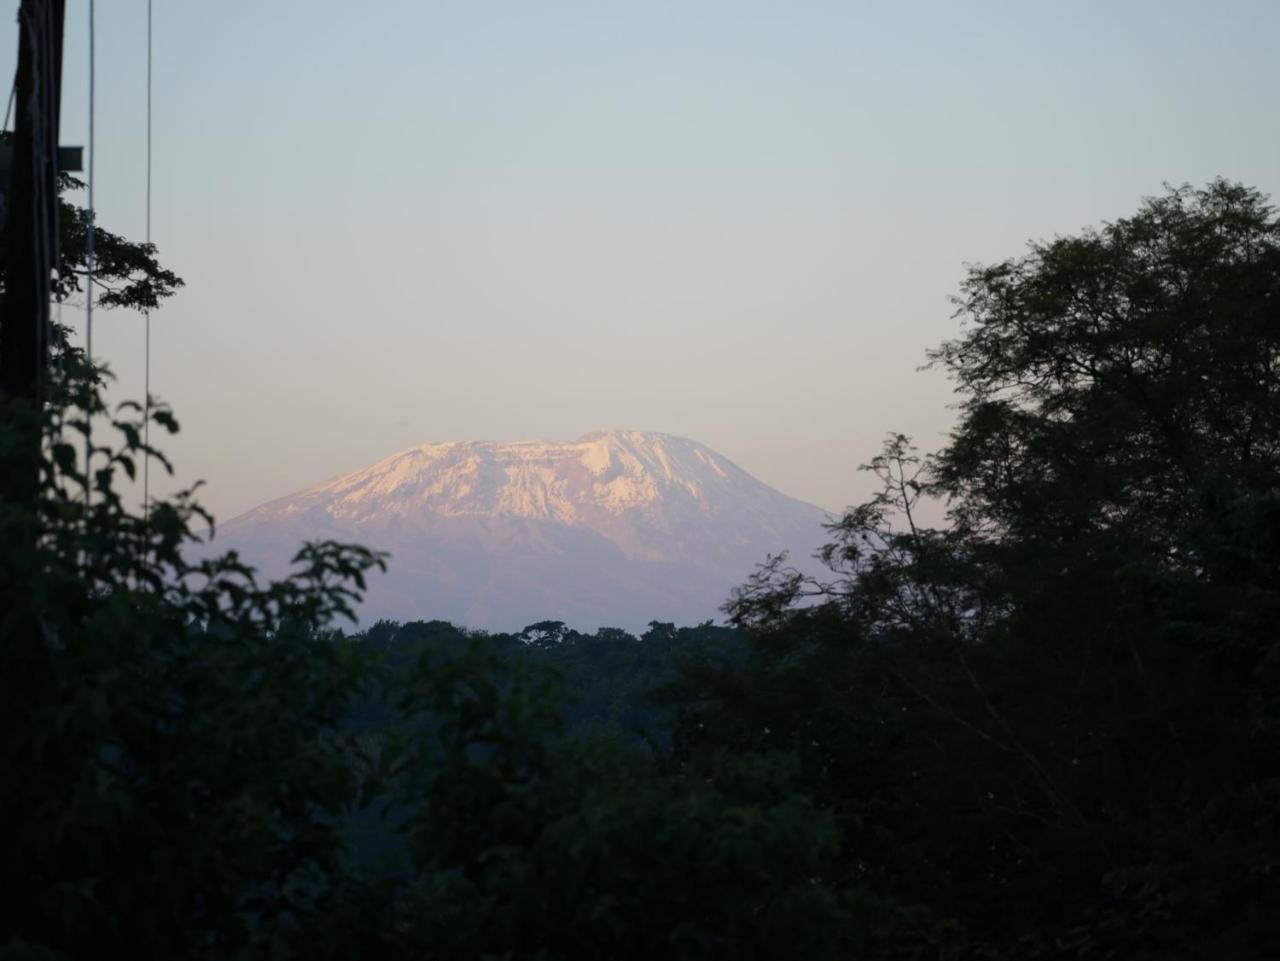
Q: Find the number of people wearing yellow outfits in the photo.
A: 0